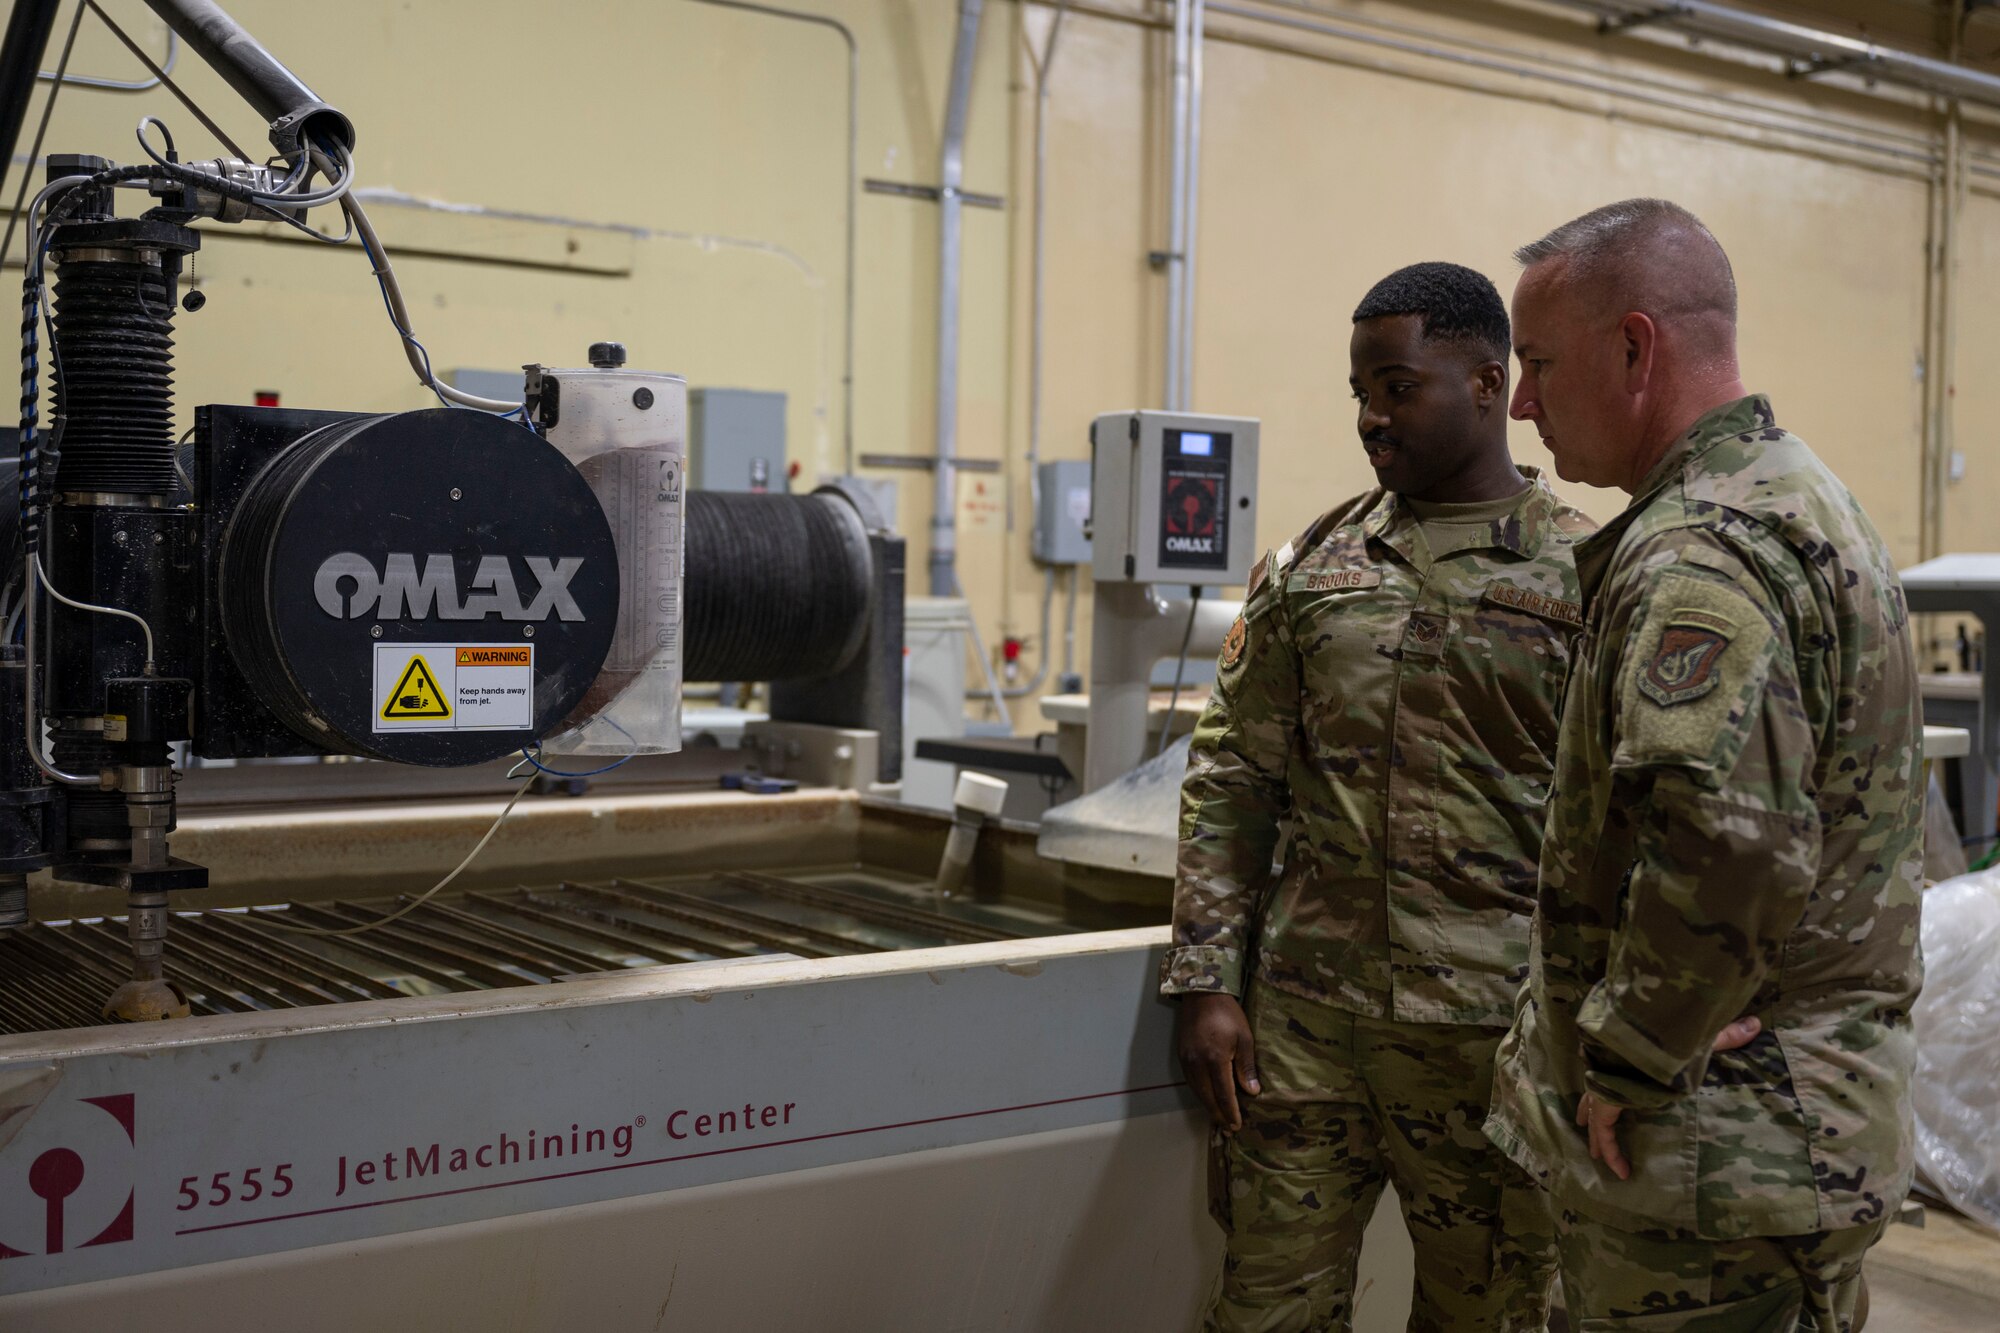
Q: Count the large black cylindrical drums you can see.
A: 2